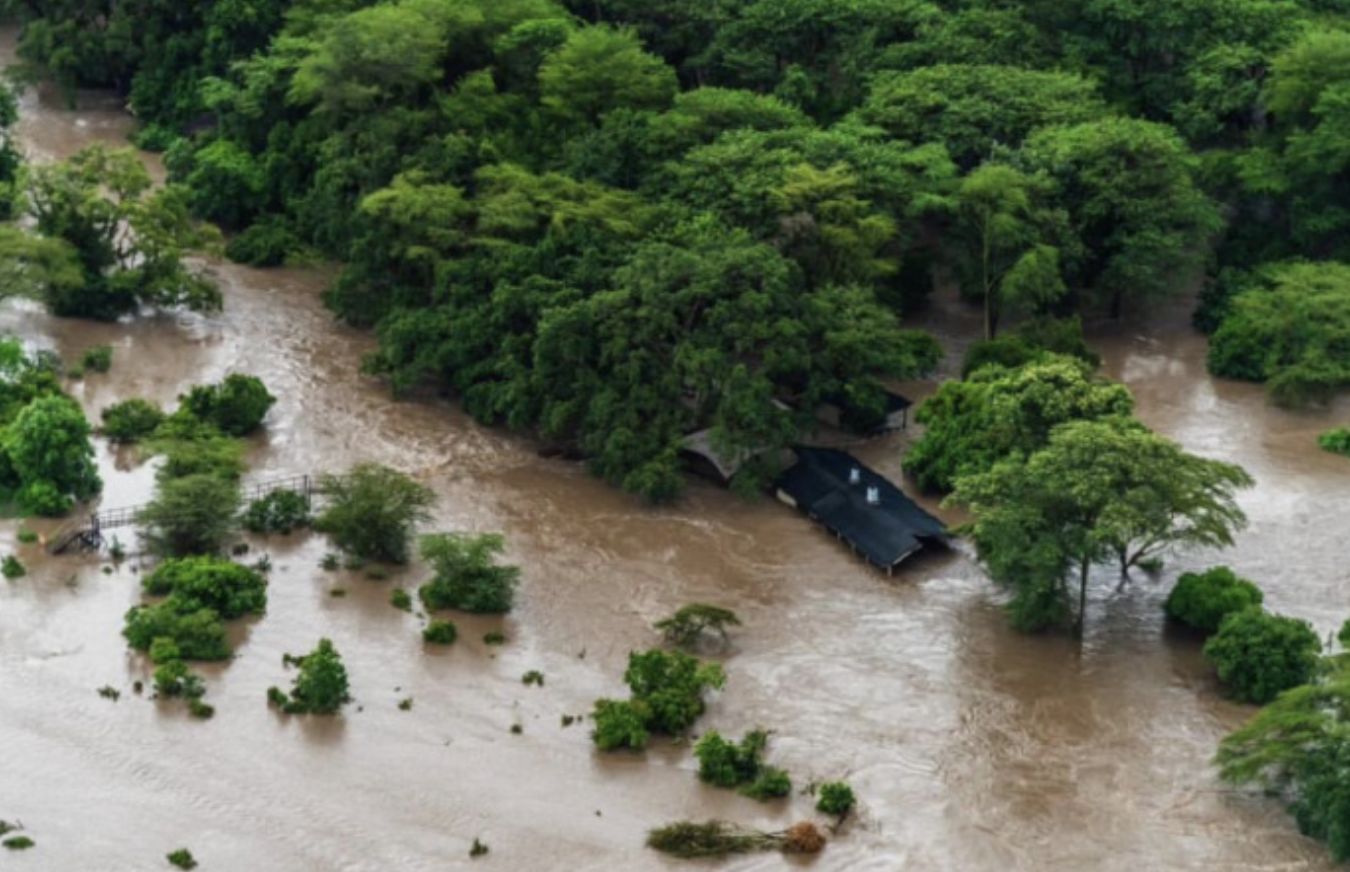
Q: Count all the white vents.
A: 2